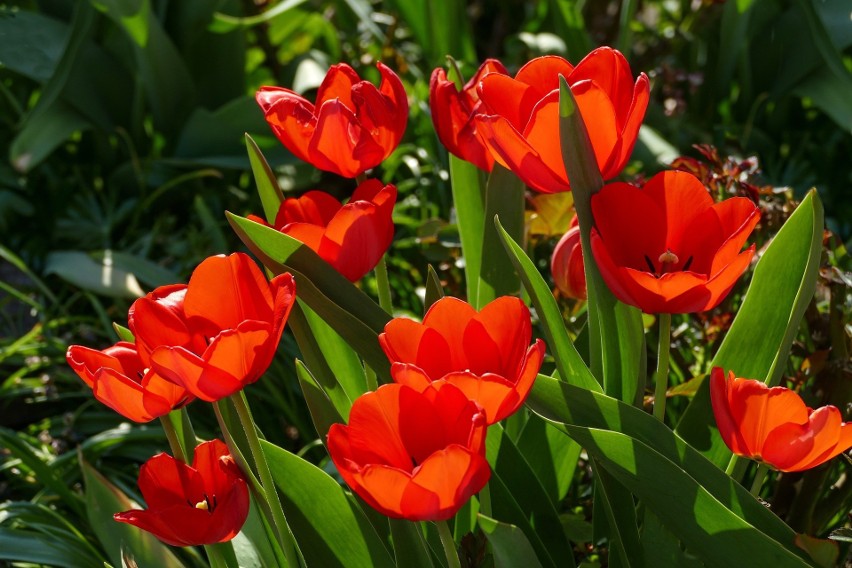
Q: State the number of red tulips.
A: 12